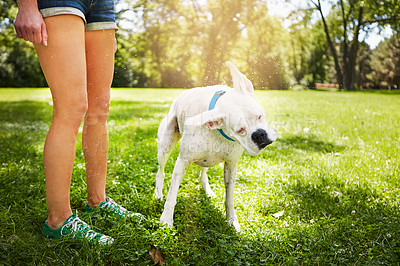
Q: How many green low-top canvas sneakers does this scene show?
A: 2